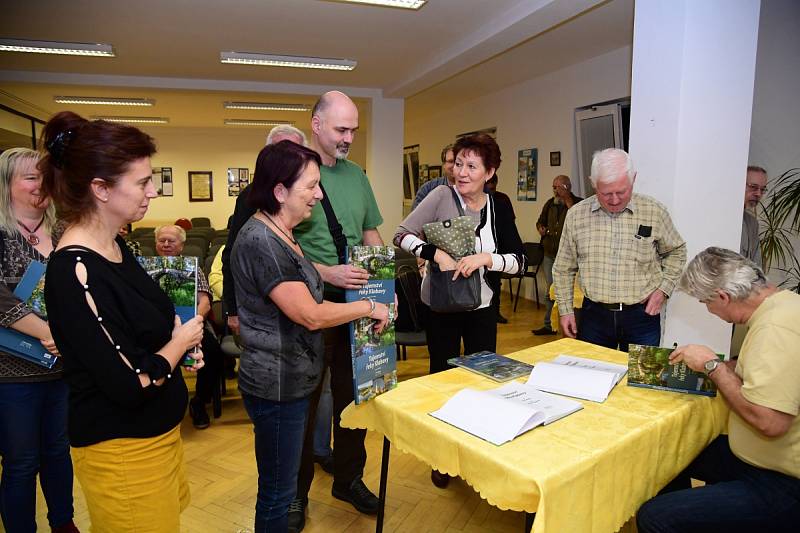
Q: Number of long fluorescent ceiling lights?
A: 7